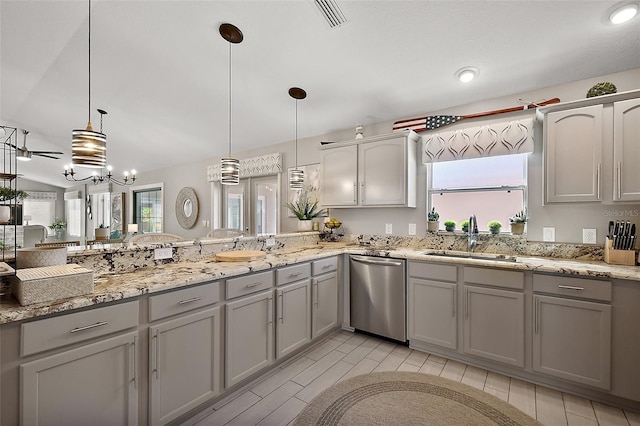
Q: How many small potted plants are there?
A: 5